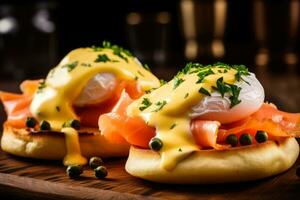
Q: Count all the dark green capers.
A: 10